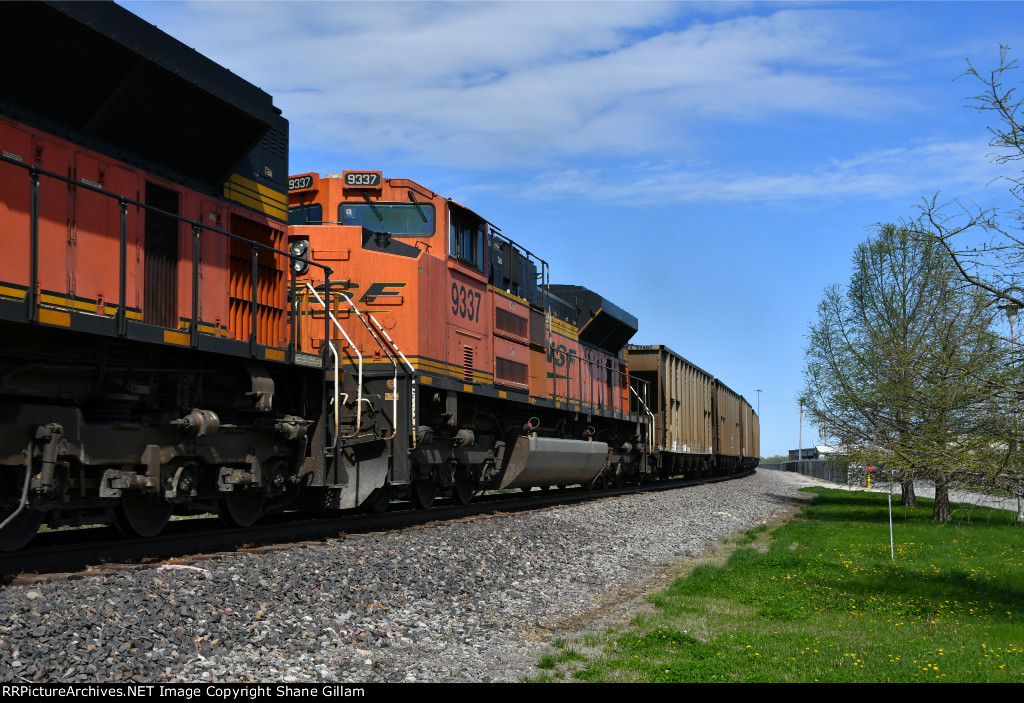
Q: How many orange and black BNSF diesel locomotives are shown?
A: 2